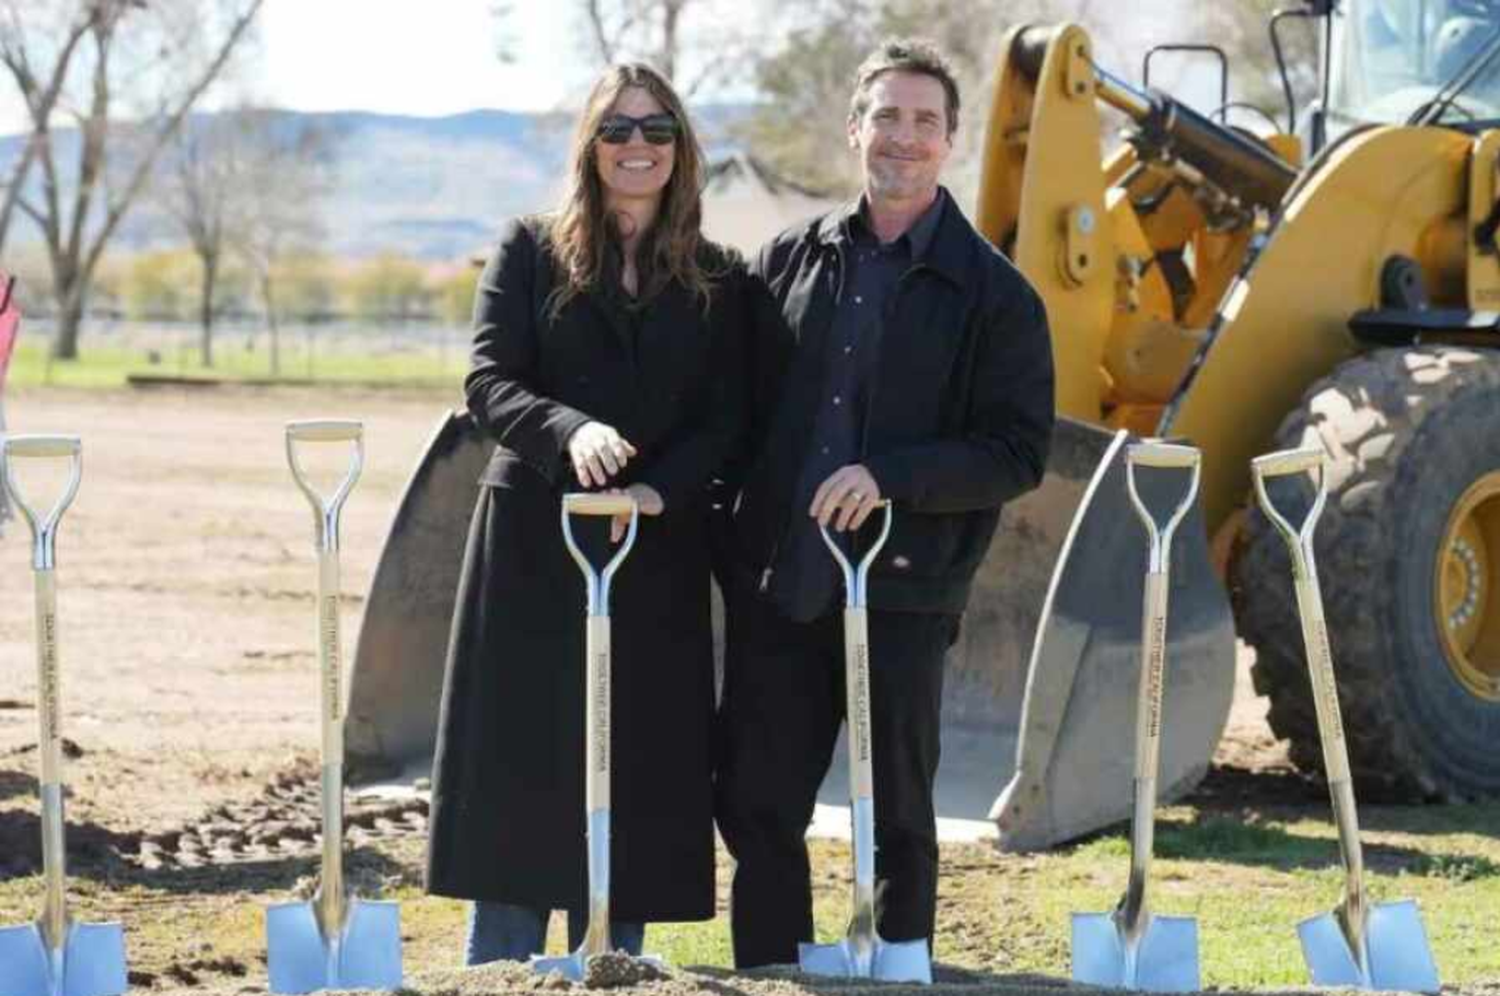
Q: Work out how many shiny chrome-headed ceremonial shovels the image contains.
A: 6